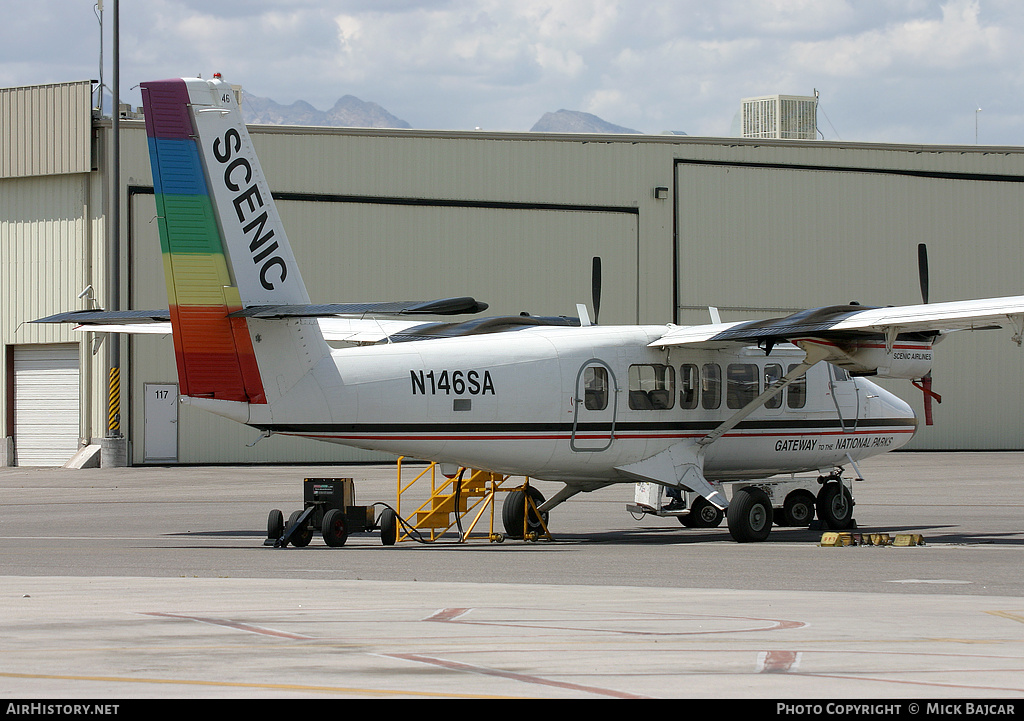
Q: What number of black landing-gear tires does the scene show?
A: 3